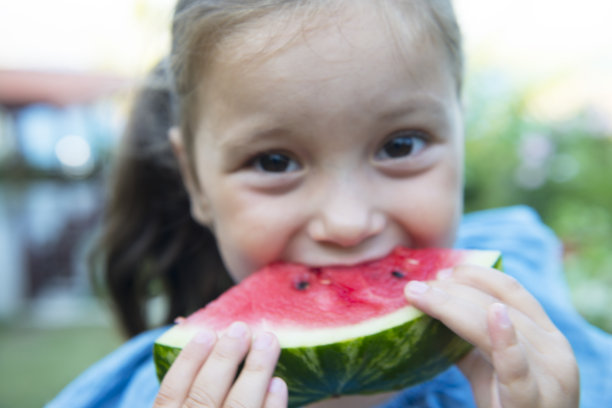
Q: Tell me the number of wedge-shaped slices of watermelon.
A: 1